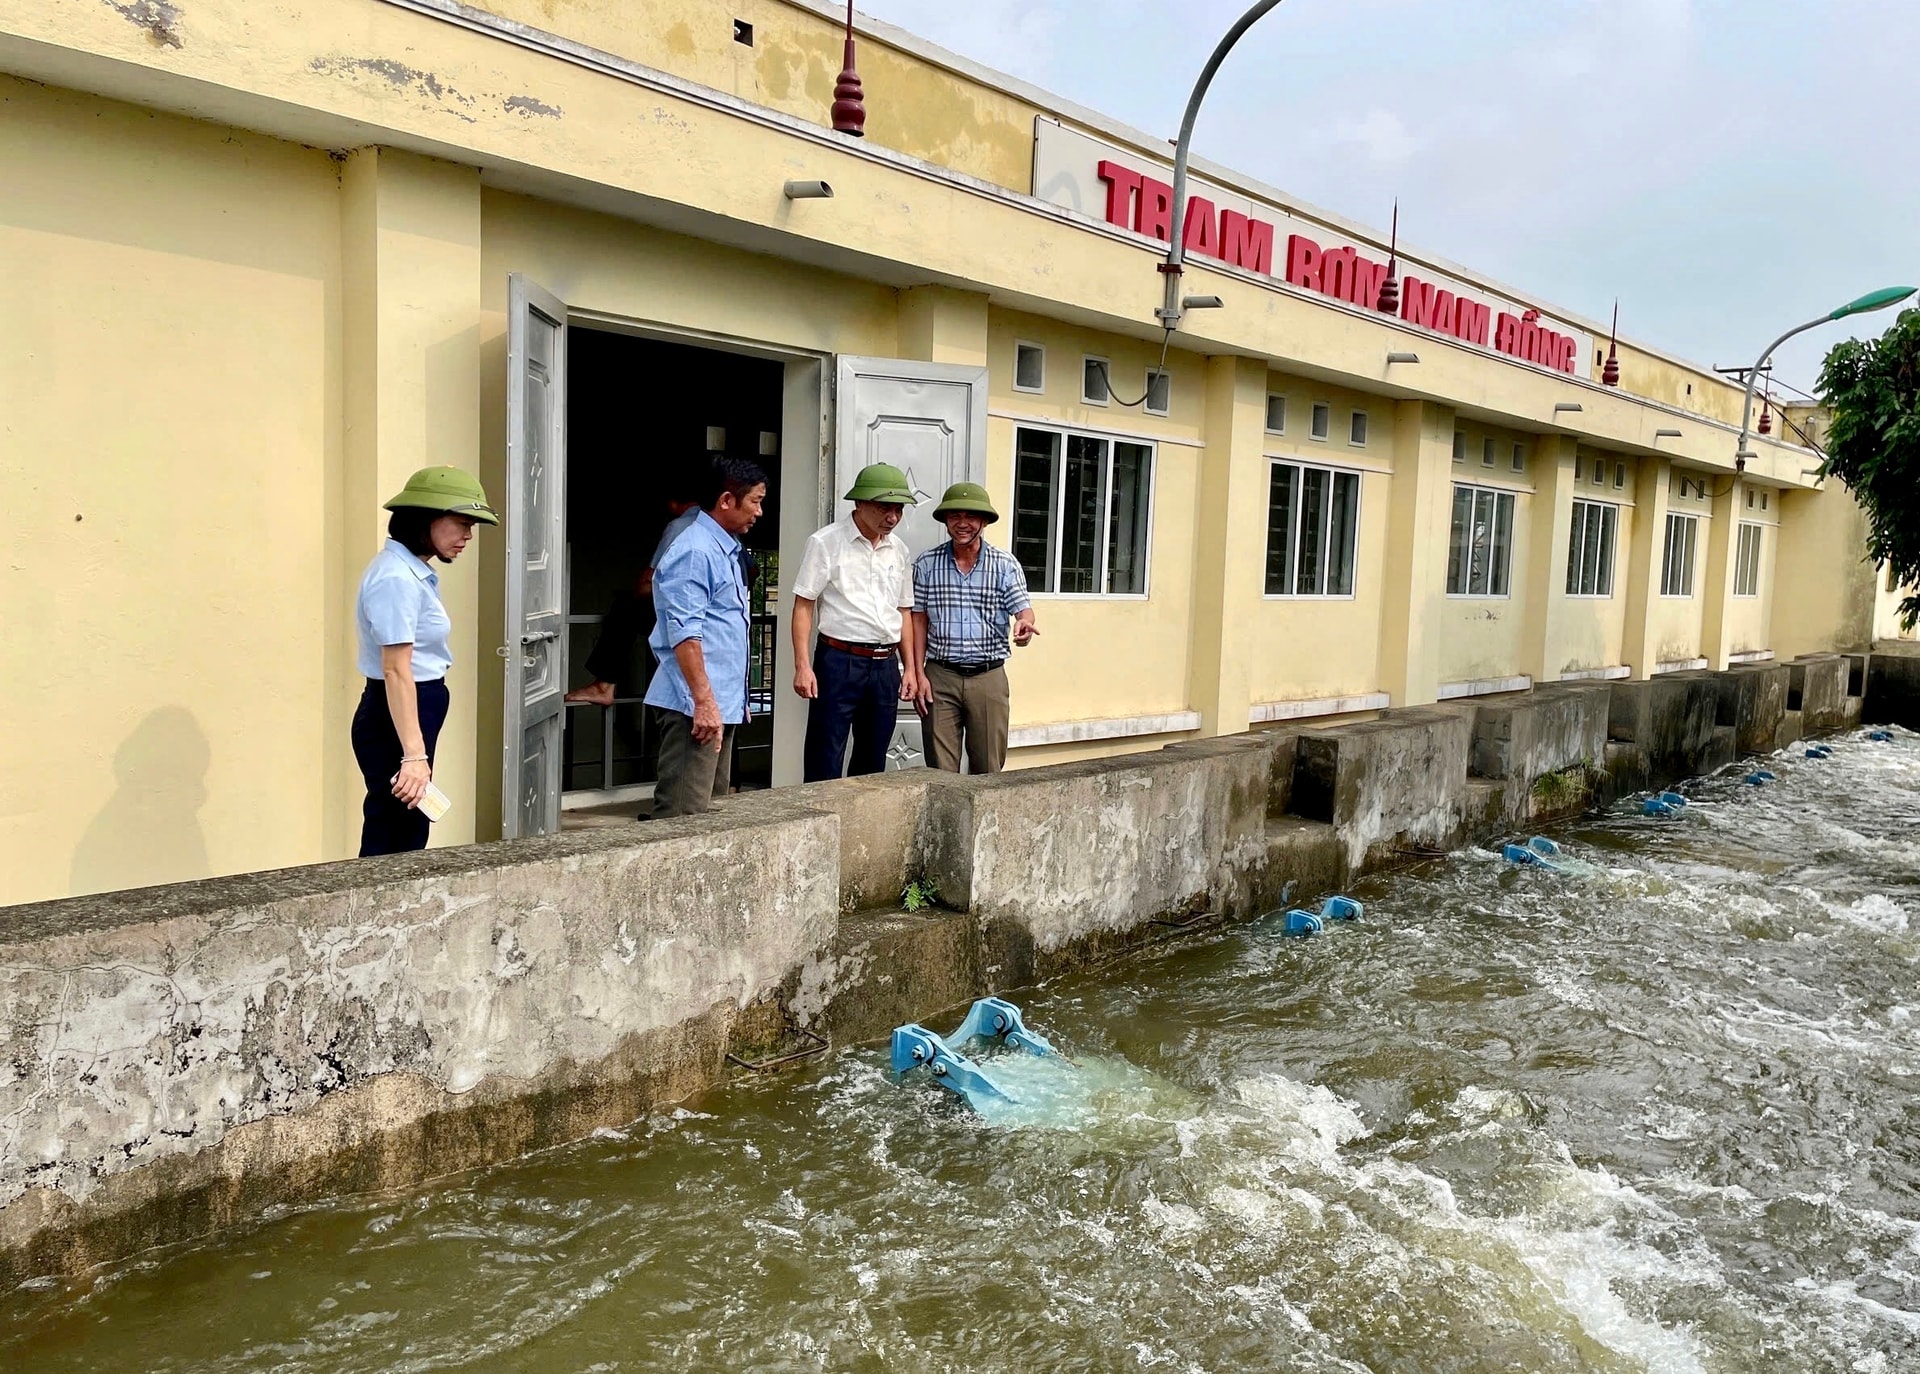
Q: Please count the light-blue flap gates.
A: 7